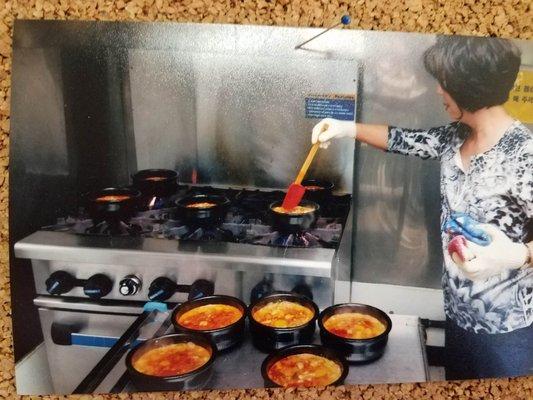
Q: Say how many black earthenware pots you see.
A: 10